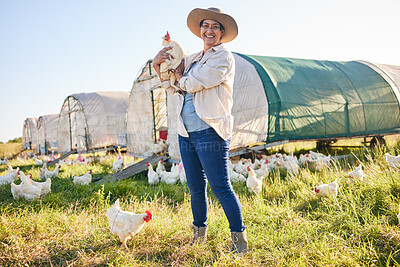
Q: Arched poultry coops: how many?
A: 4